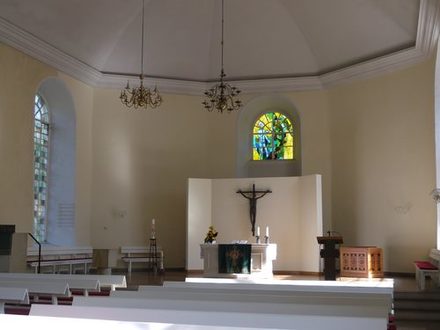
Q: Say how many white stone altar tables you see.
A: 1